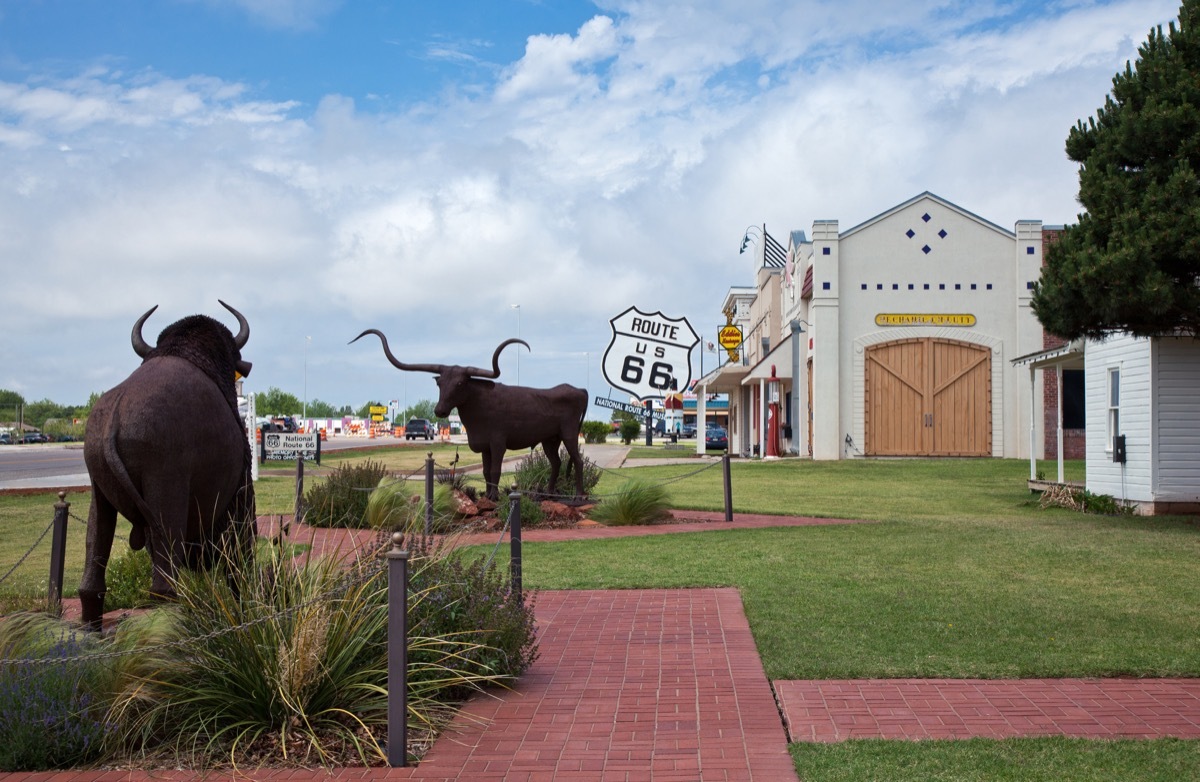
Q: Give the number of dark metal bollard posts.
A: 6